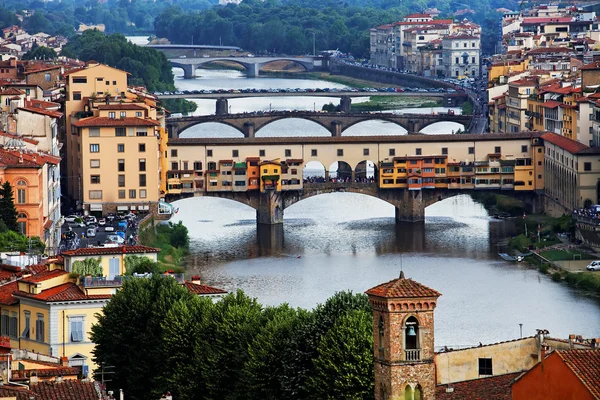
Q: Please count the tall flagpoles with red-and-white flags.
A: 2